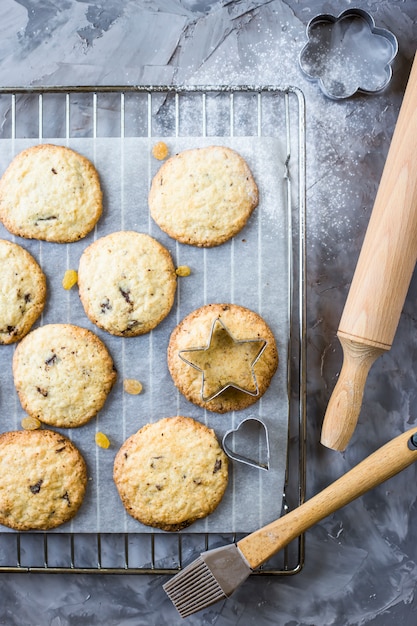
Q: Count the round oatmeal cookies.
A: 8